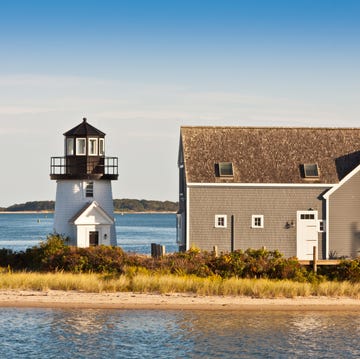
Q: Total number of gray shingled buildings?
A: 1